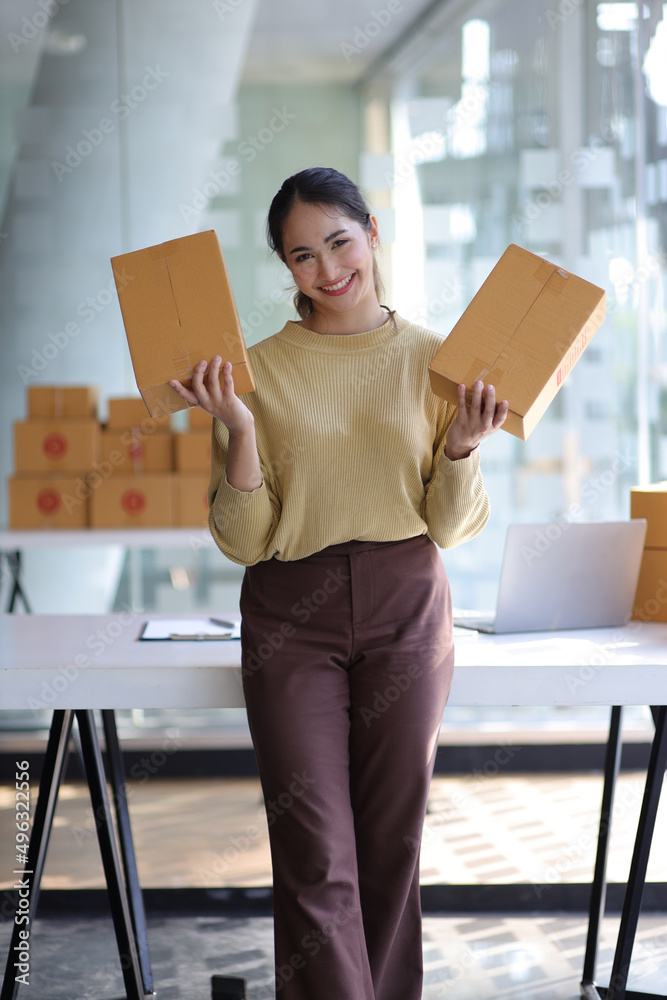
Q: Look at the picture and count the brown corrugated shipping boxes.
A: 13